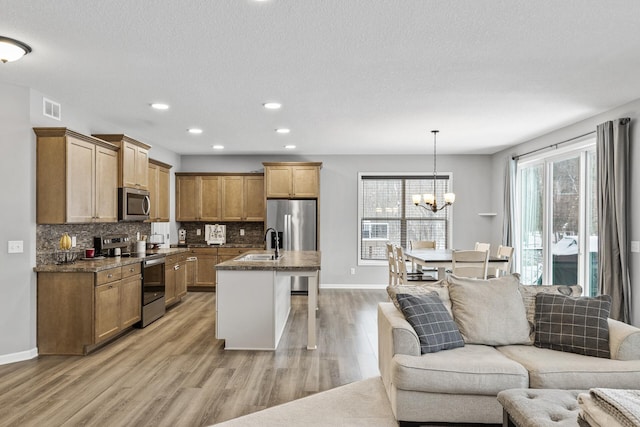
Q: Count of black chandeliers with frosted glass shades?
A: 1